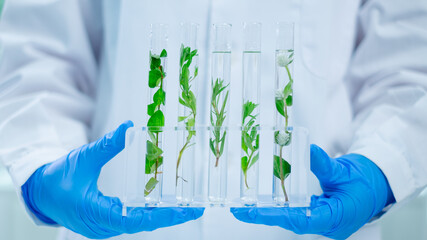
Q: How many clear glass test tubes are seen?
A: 5